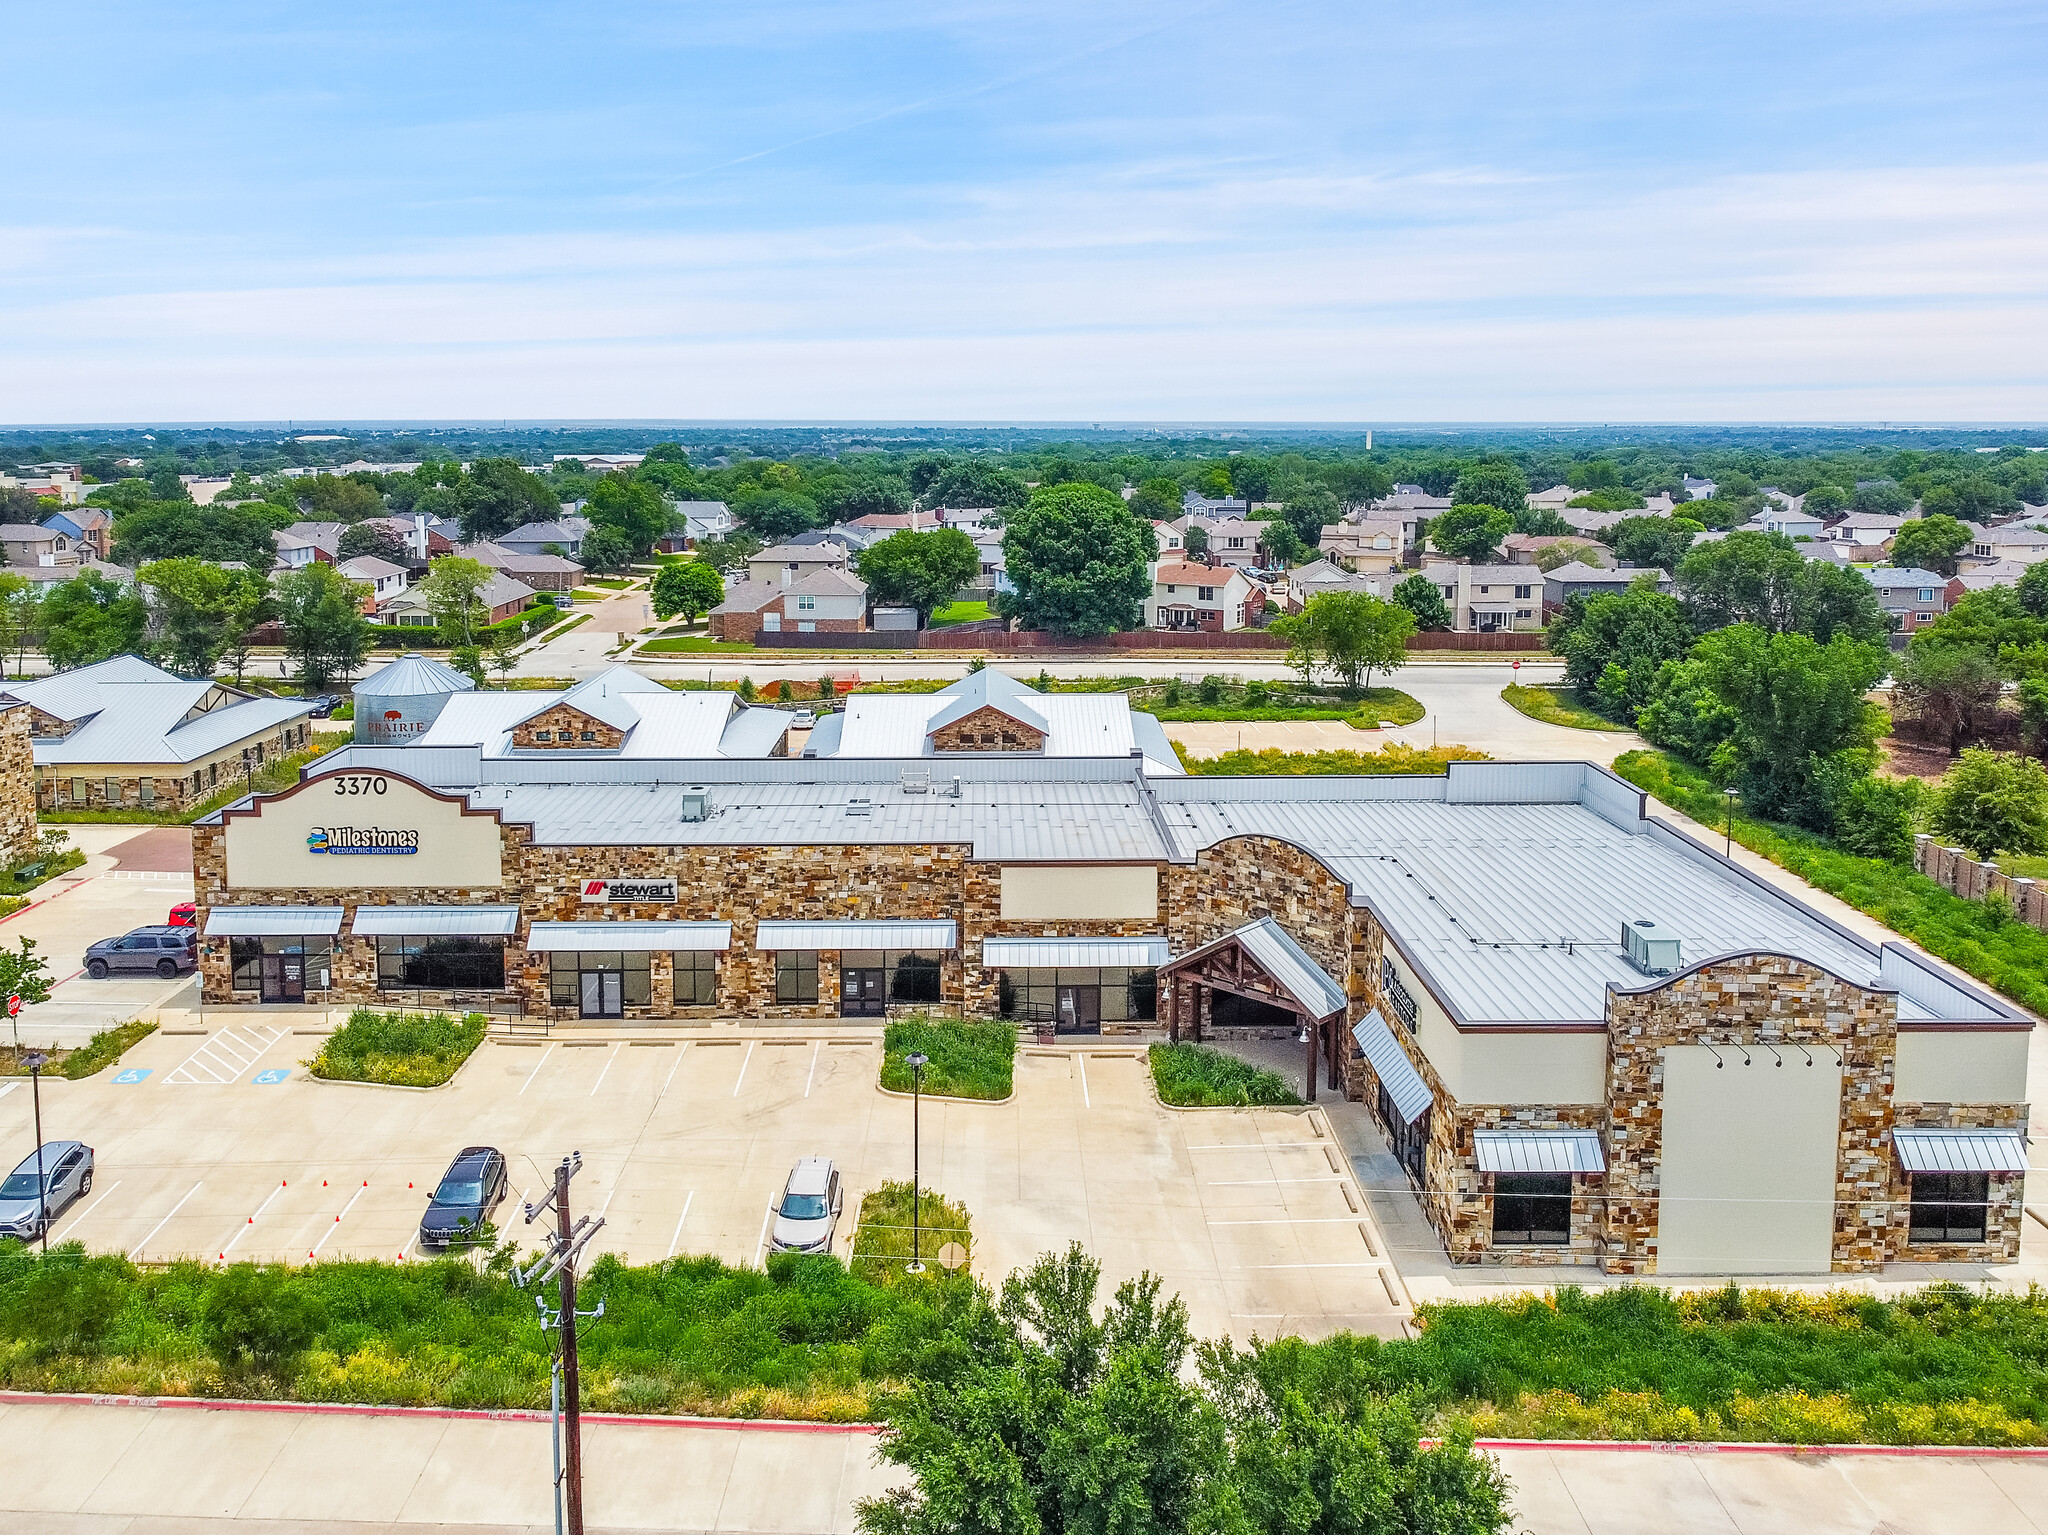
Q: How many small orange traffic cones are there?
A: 9